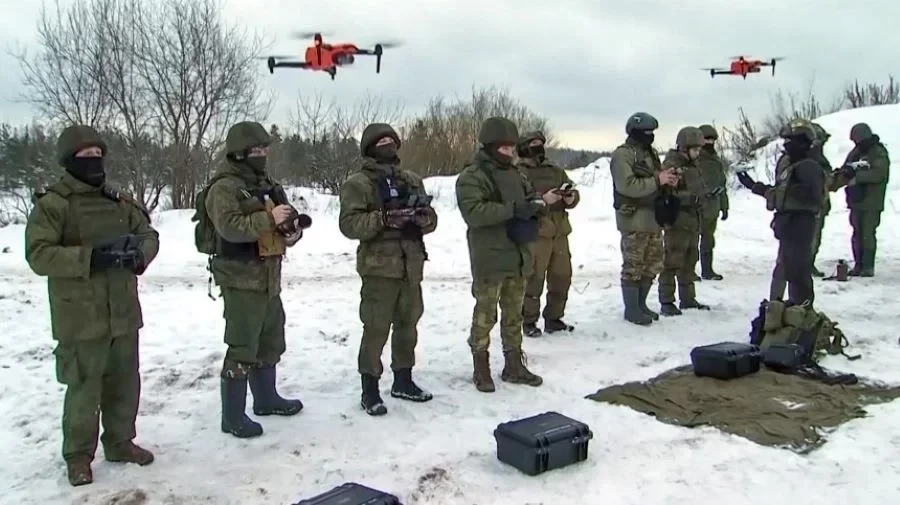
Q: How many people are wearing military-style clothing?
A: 11